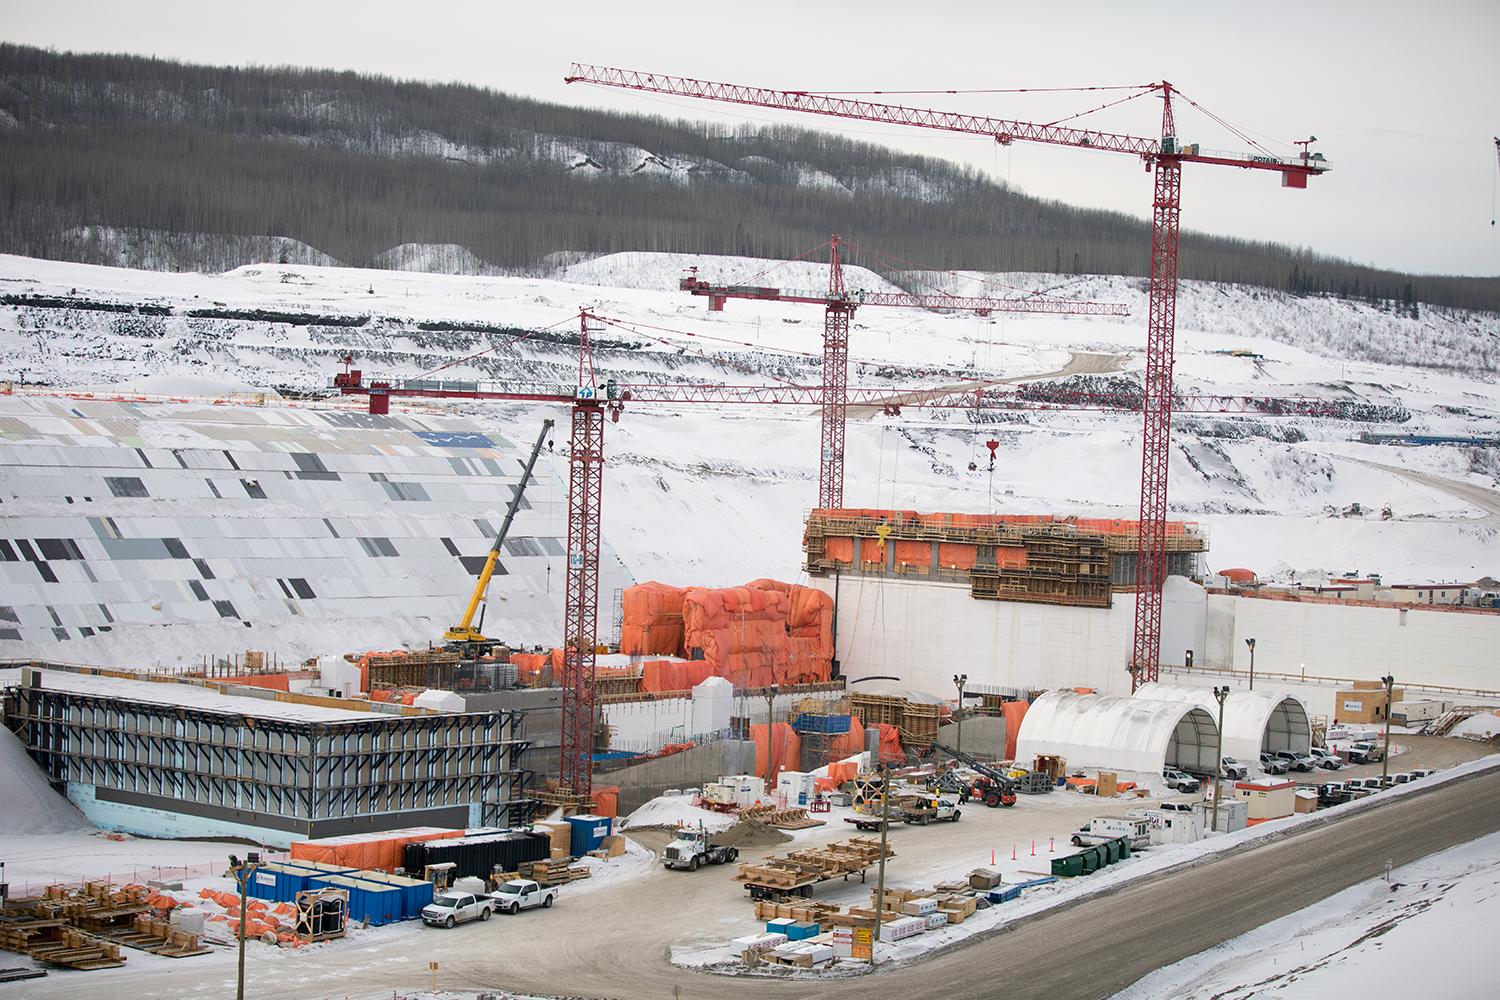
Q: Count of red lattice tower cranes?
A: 3